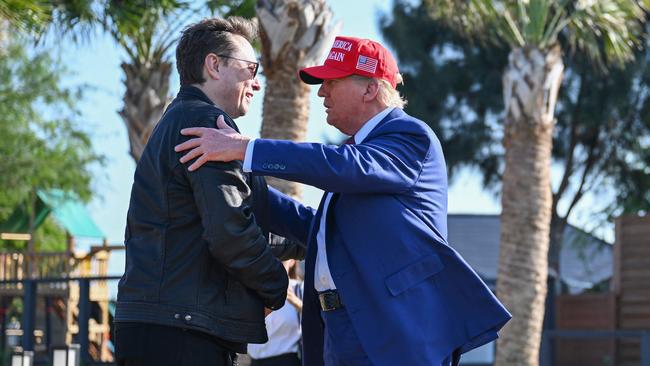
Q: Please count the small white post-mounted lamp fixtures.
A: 2